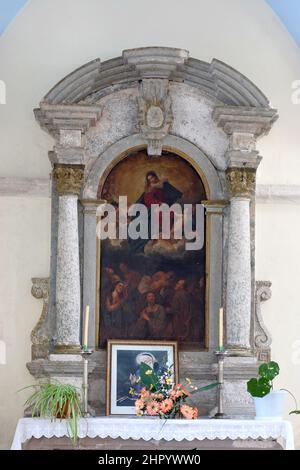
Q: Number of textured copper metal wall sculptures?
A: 0